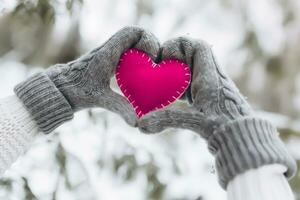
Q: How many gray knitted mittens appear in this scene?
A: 2